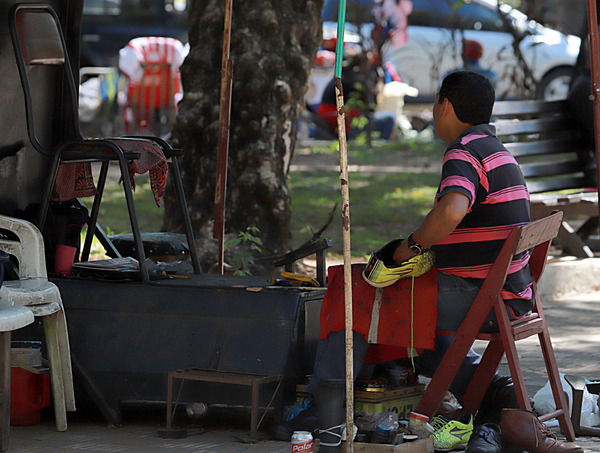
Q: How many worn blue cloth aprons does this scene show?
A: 0